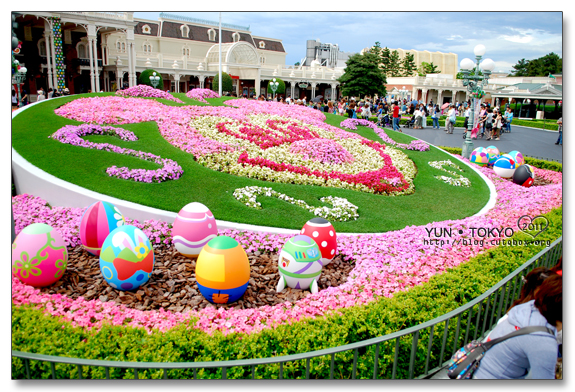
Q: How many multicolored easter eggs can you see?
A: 12